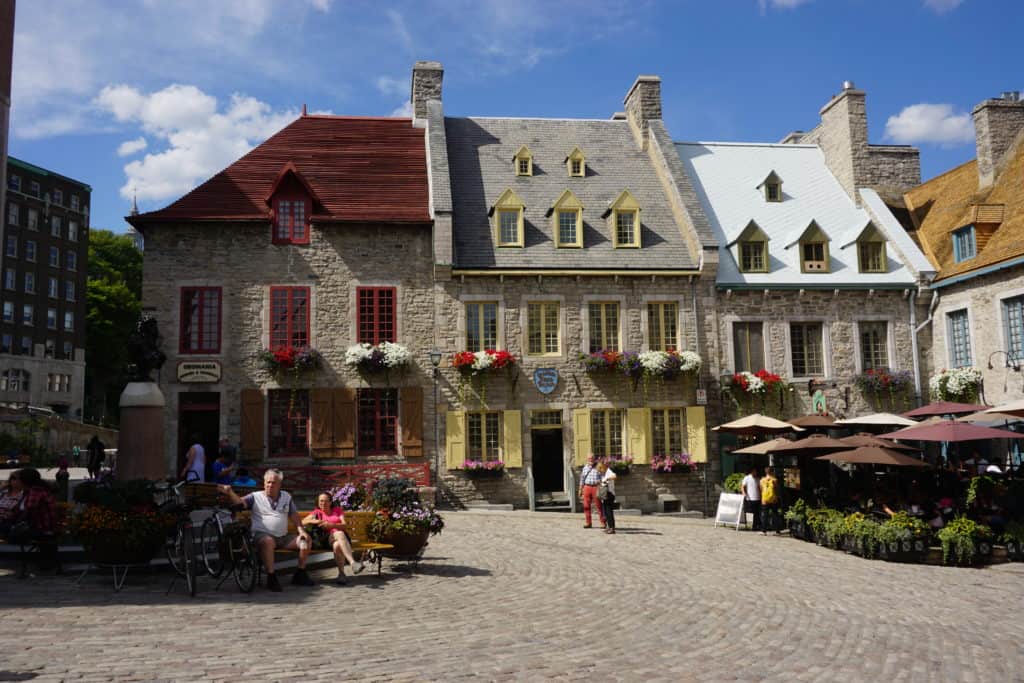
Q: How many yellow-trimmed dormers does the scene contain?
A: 5